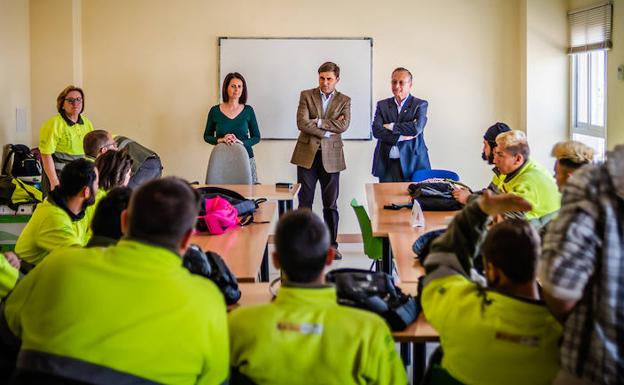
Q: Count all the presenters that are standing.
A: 3